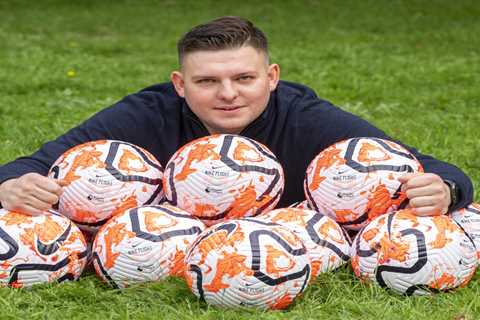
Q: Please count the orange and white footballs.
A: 9